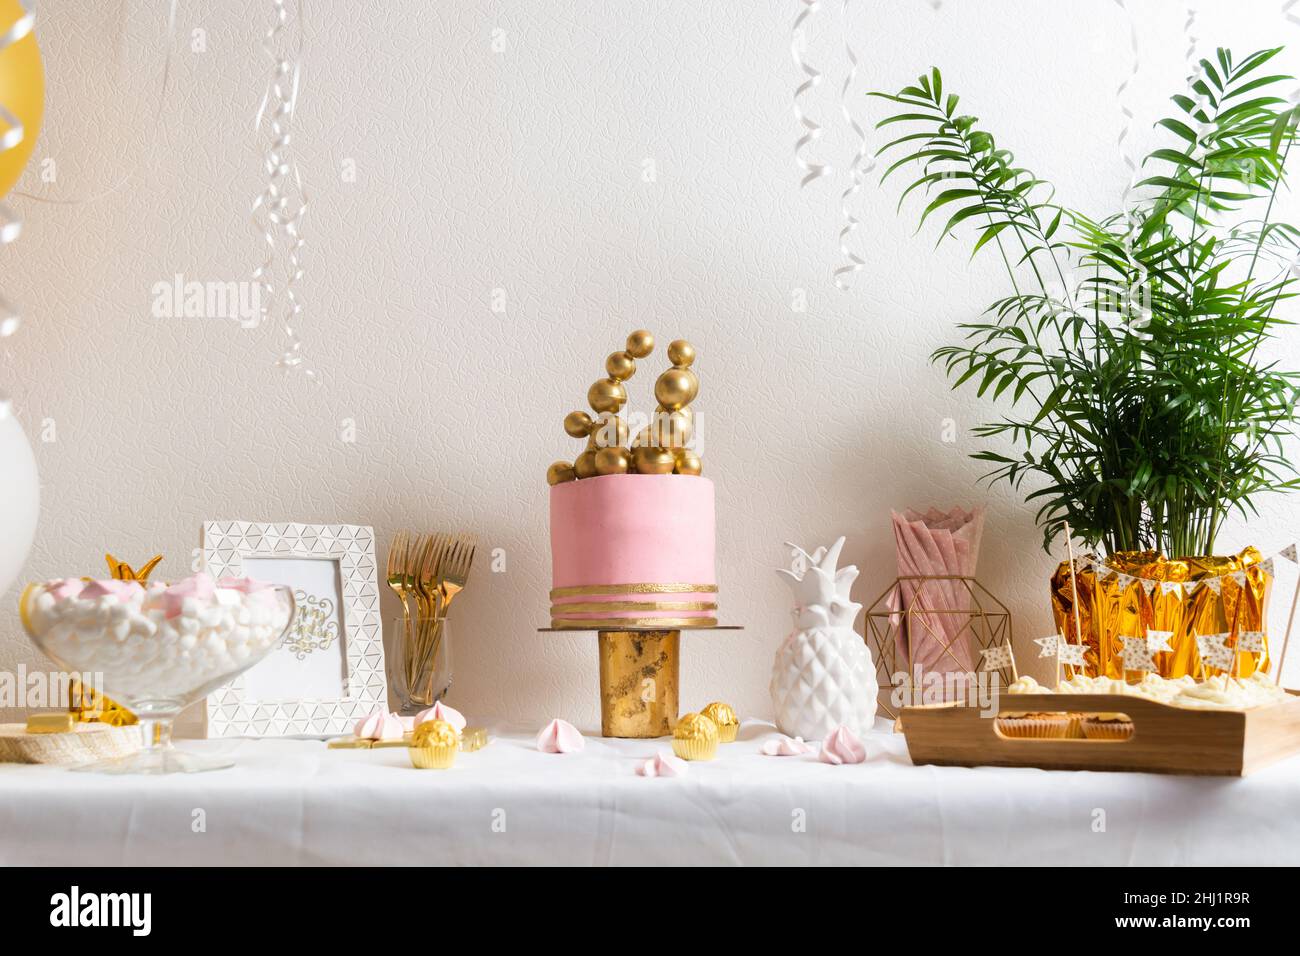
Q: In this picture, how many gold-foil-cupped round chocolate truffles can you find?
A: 3